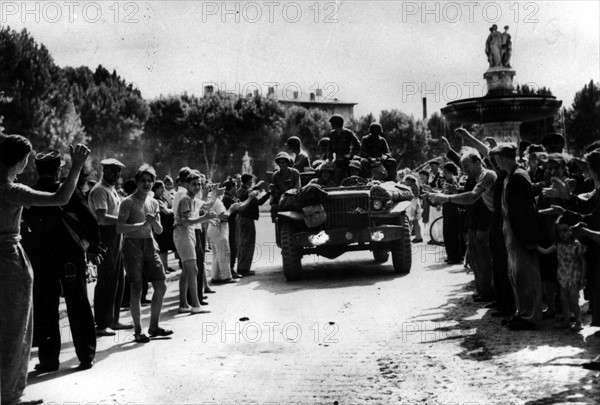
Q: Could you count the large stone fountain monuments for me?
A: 1